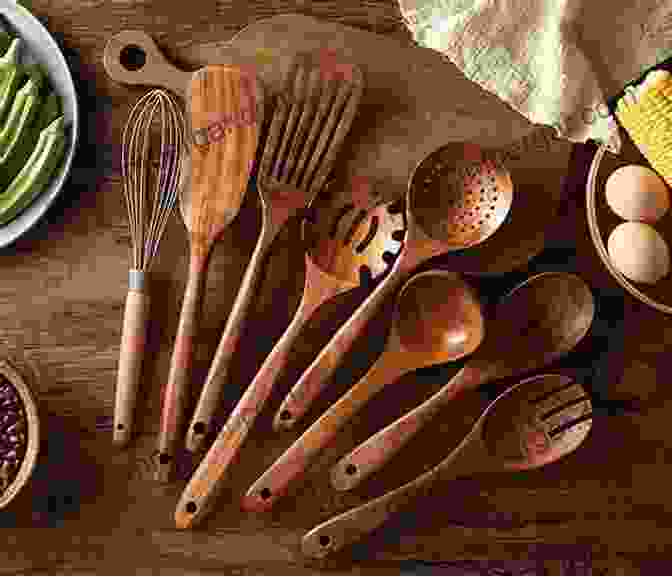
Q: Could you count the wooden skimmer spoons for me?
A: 1